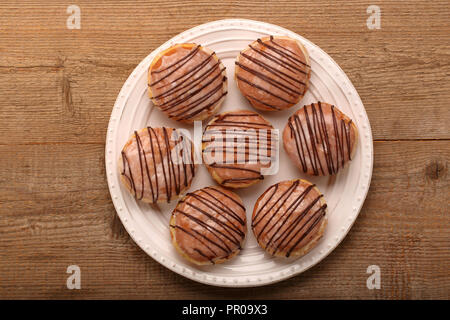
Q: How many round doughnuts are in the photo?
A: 7